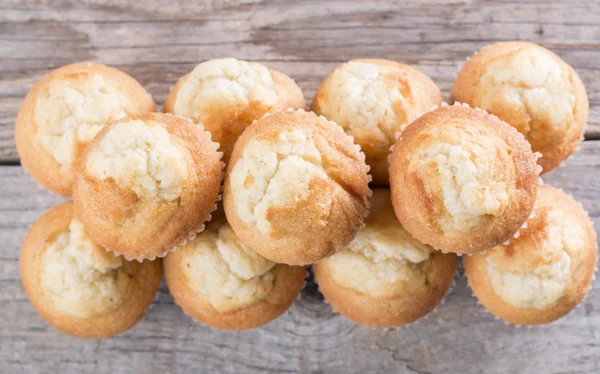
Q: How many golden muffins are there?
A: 11